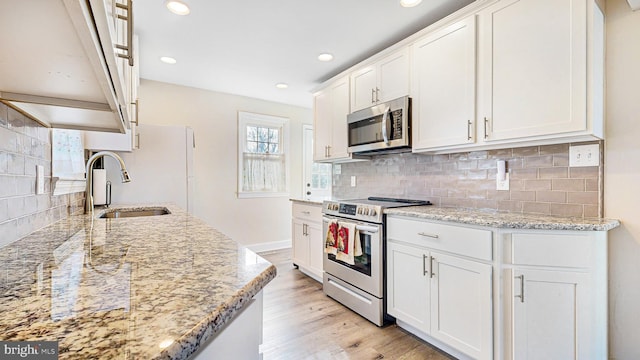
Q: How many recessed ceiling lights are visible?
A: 5